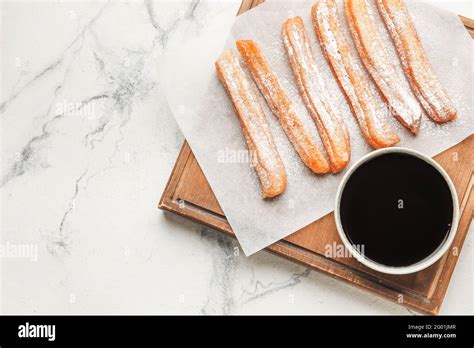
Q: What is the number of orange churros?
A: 6